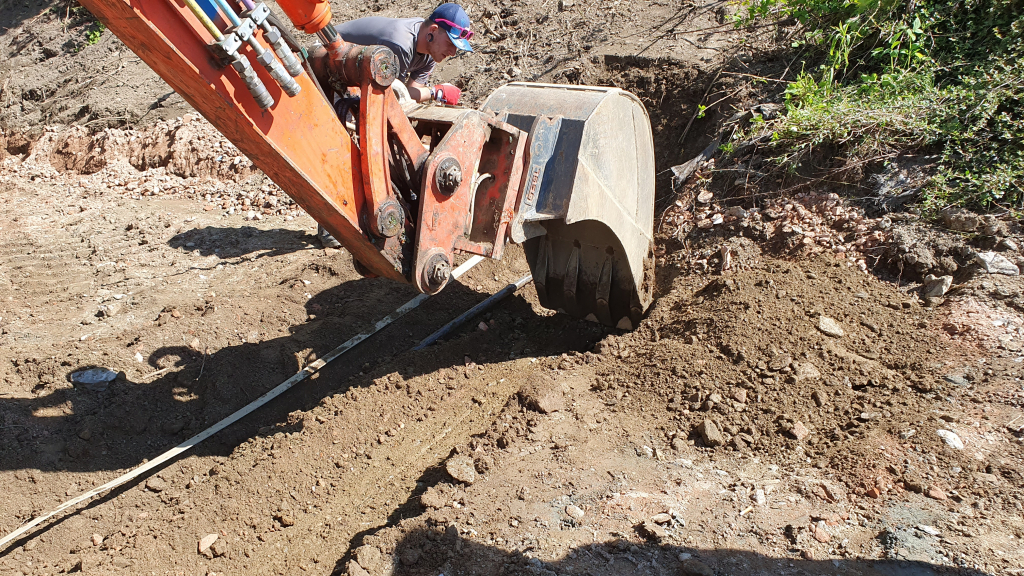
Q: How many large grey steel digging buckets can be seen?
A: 1